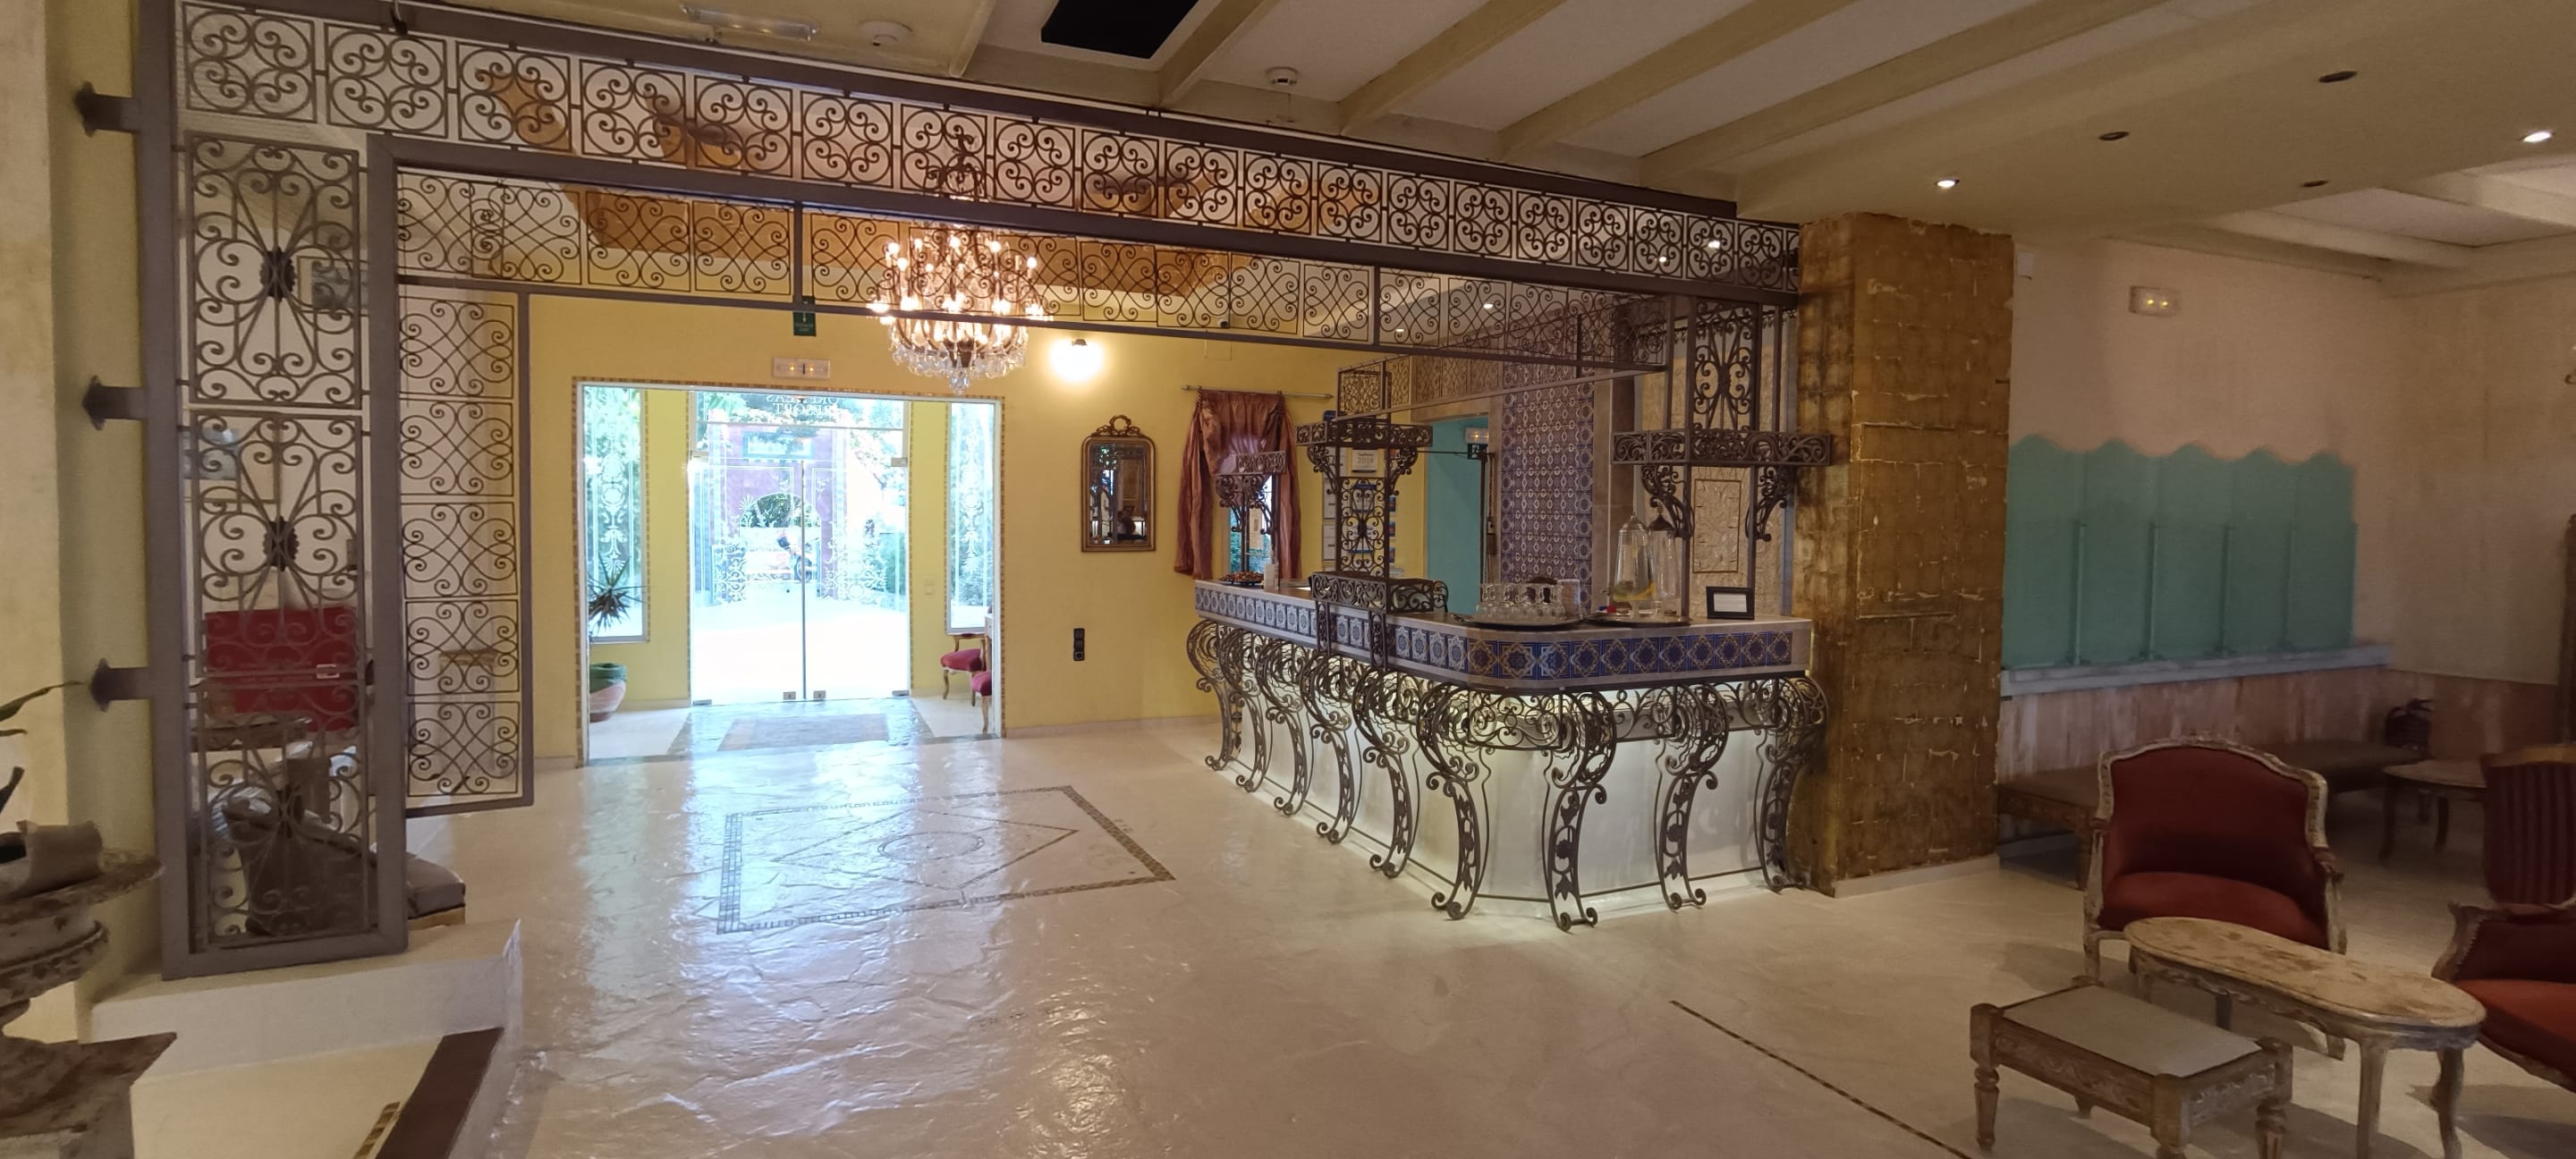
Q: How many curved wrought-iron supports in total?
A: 9